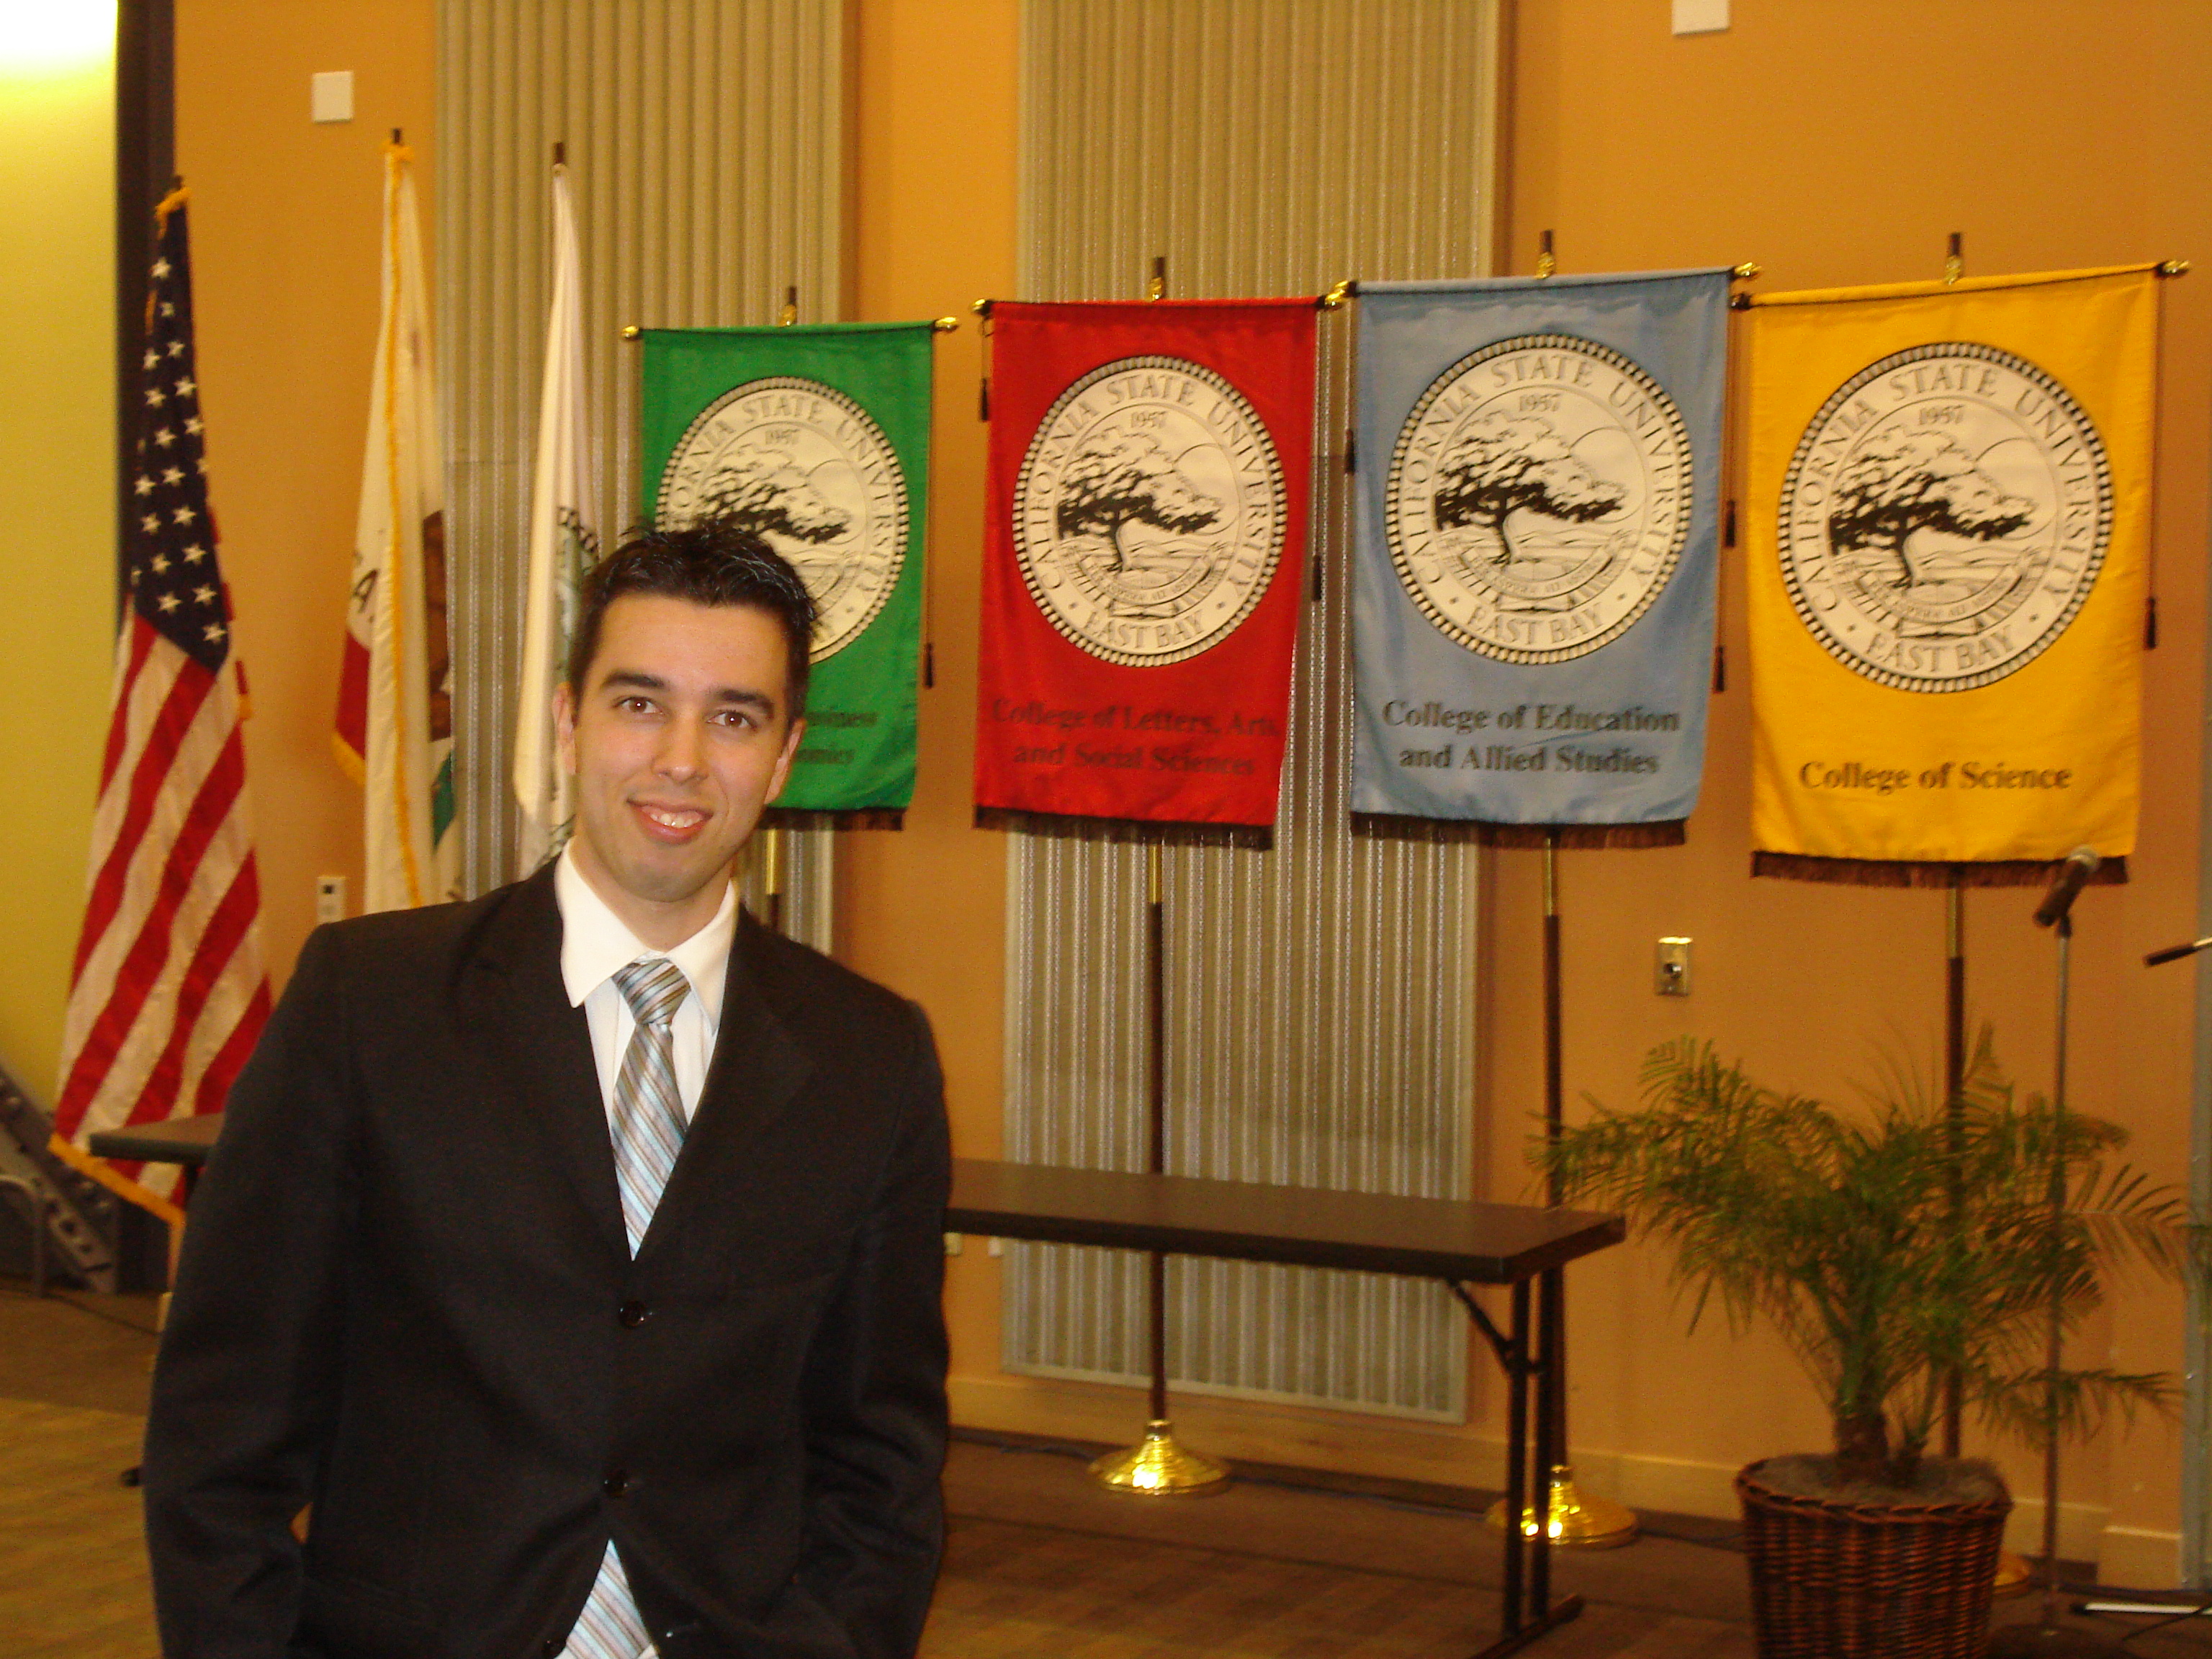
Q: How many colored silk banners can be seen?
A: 4